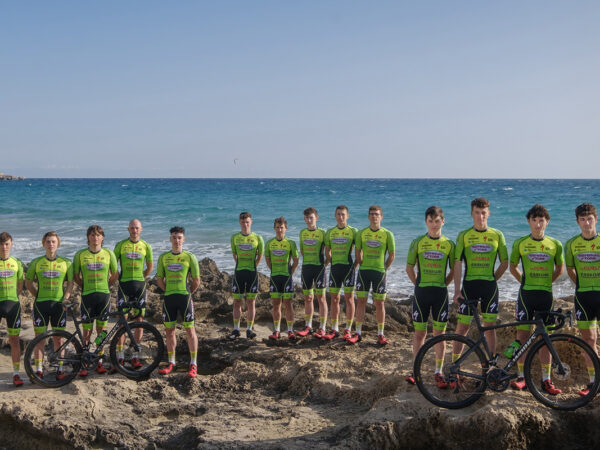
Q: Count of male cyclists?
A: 14